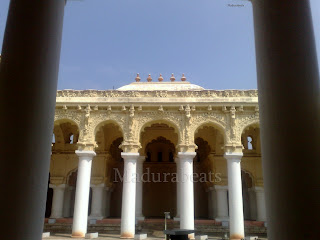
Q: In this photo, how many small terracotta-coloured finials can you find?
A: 5